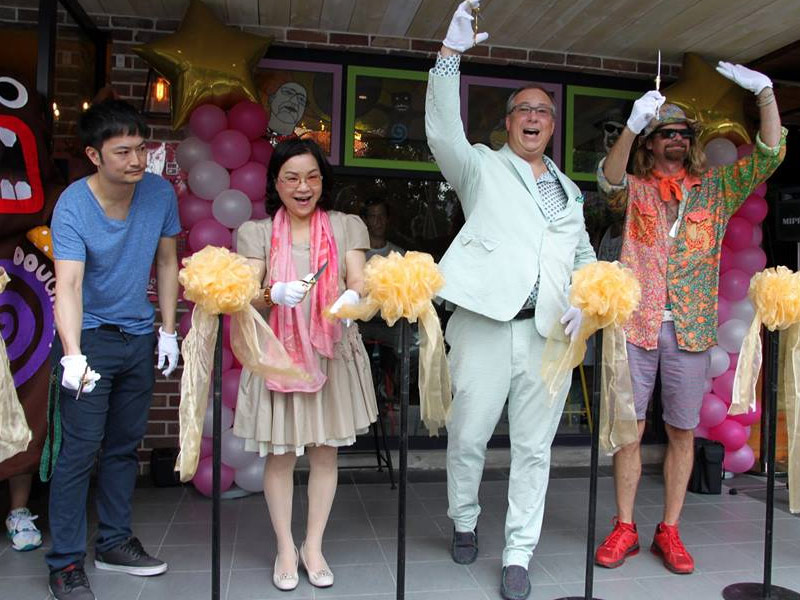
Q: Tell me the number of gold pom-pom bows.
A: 4